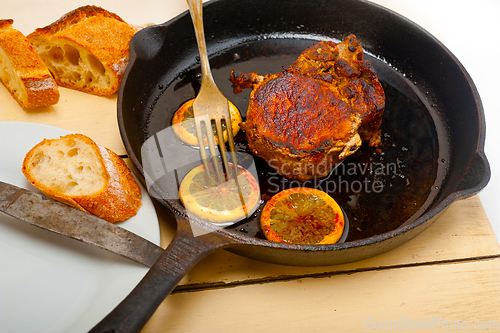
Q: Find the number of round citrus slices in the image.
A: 3